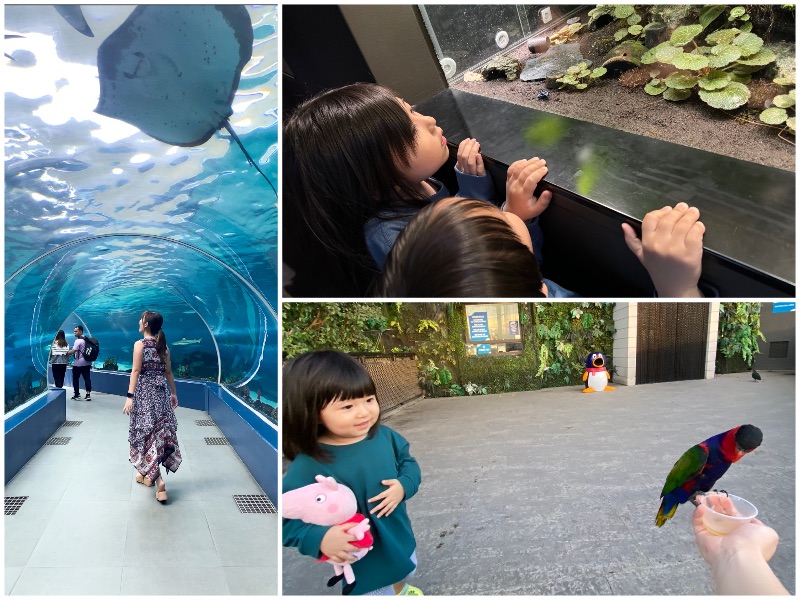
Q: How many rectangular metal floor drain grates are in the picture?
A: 6